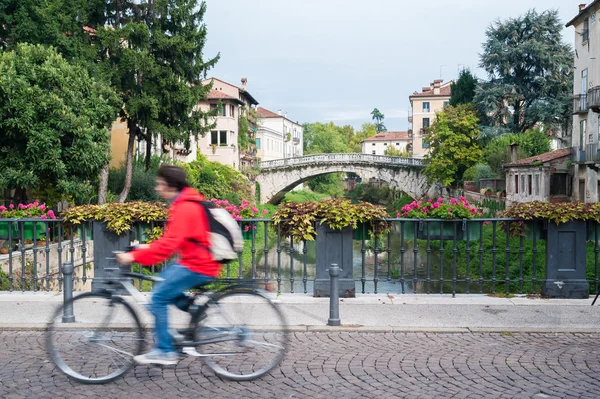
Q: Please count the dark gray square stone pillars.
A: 3